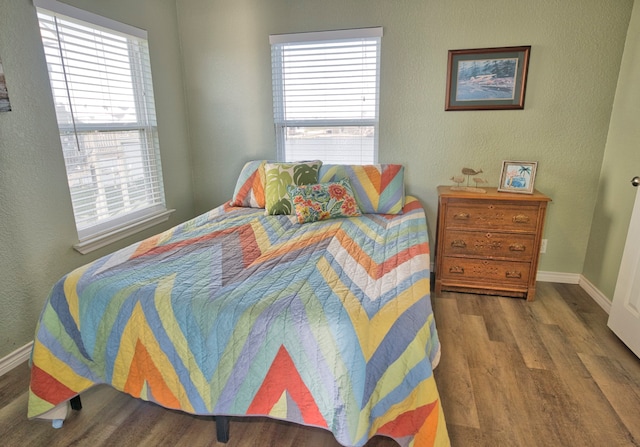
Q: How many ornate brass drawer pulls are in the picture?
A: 6